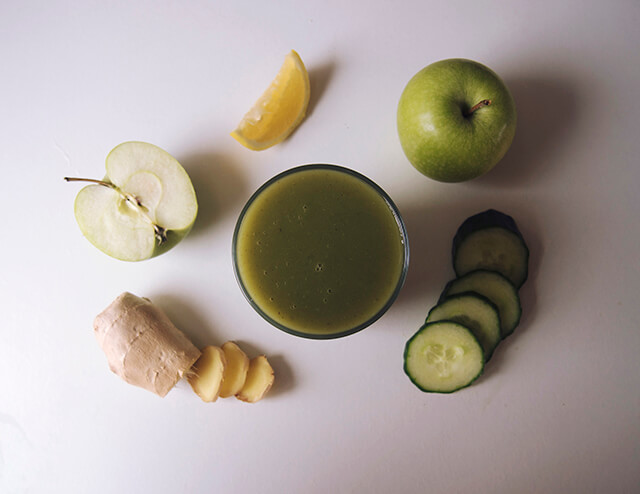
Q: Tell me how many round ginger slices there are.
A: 3